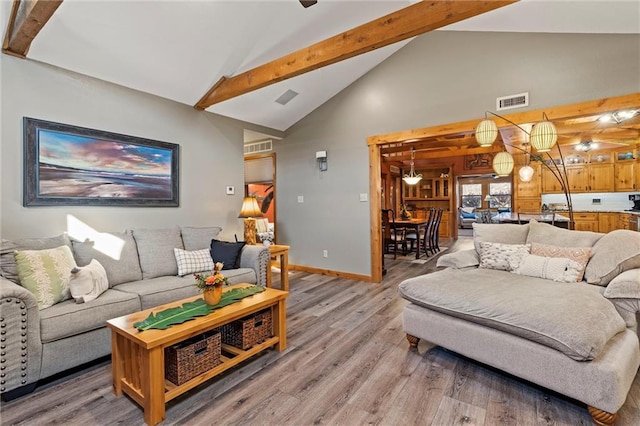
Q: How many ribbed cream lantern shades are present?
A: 3